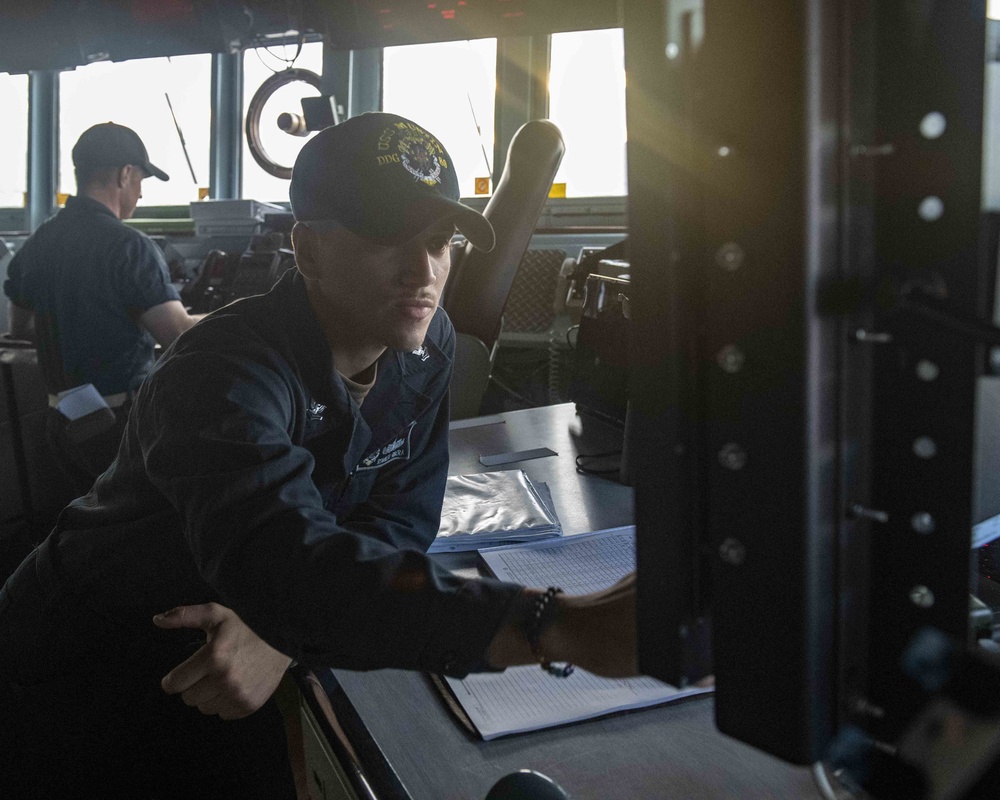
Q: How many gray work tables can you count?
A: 1